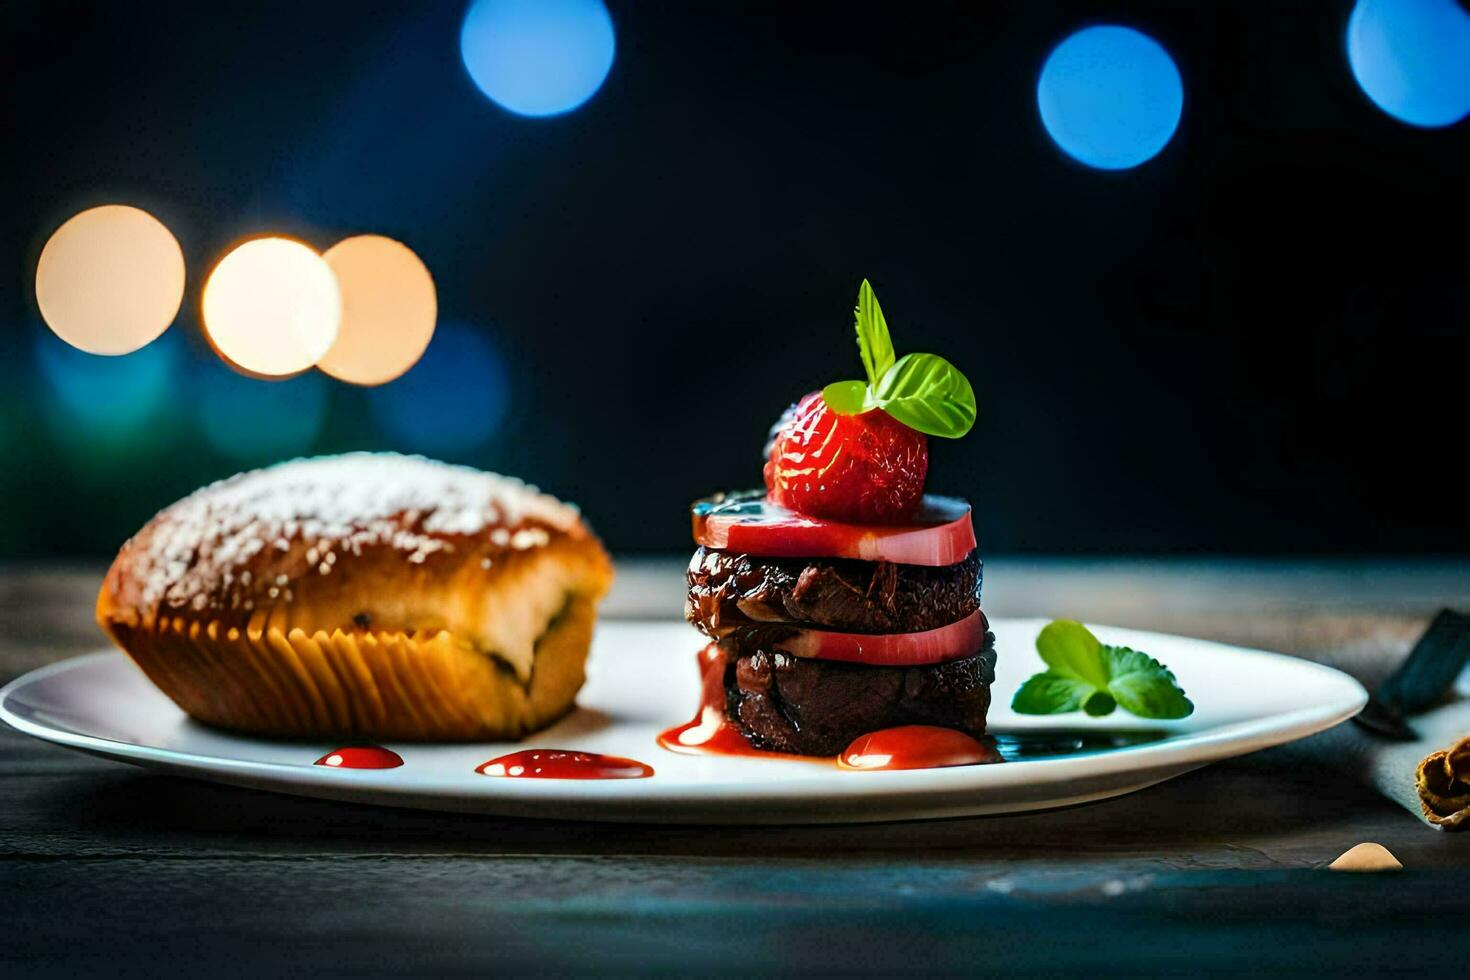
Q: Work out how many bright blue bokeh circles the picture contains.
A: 3